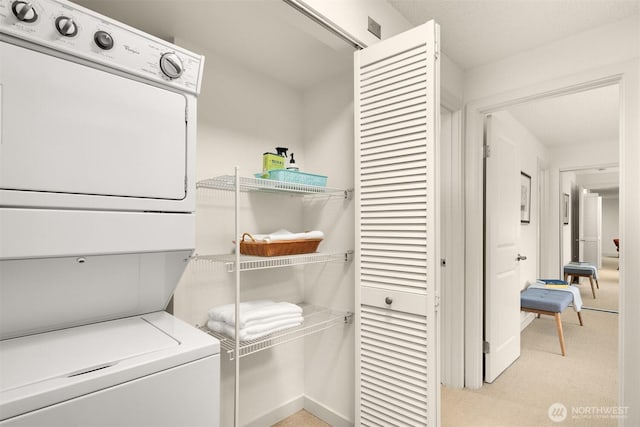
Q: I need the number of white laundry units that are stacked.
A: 2